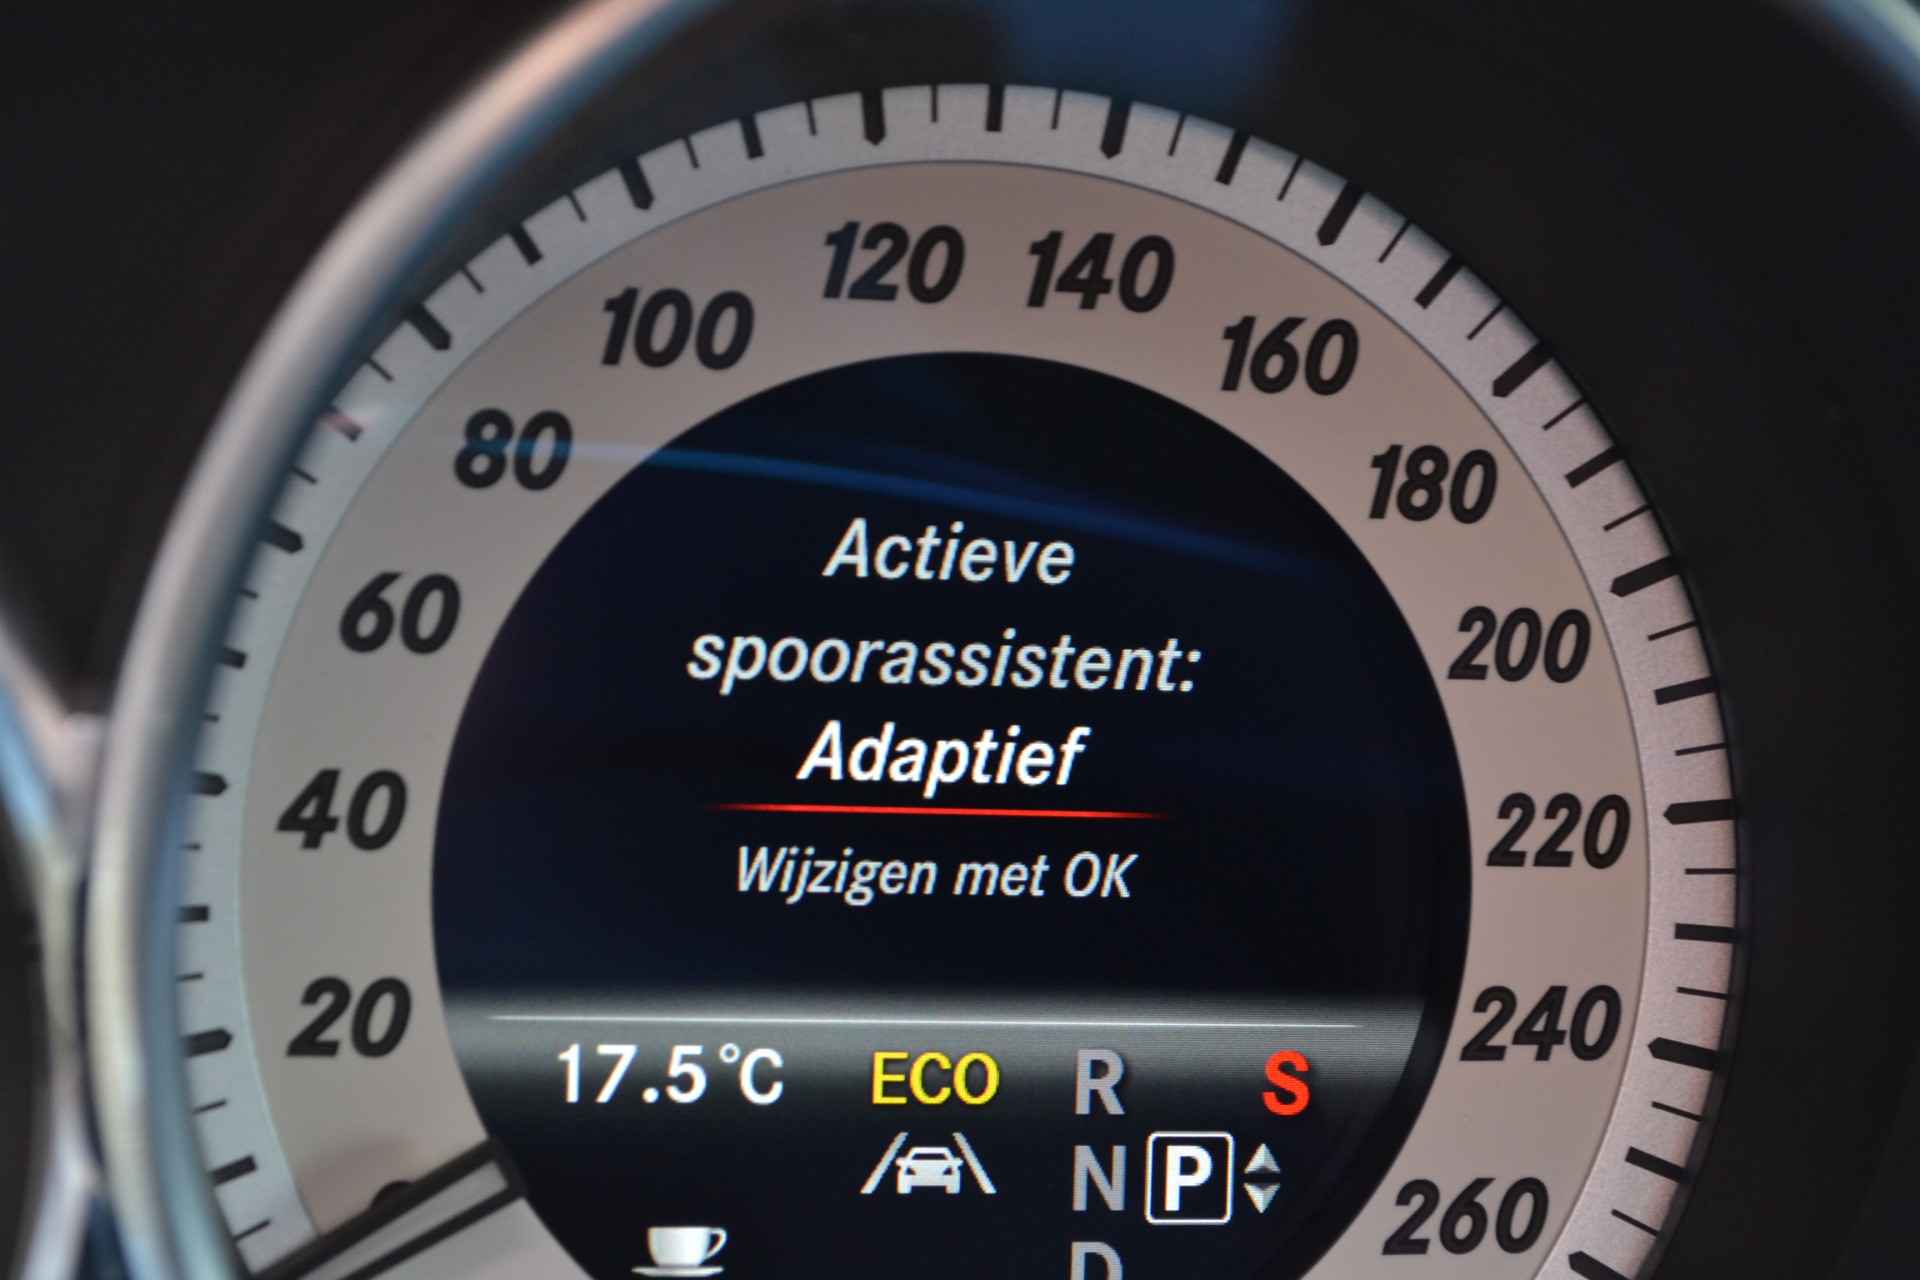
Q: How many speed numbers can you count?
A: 13